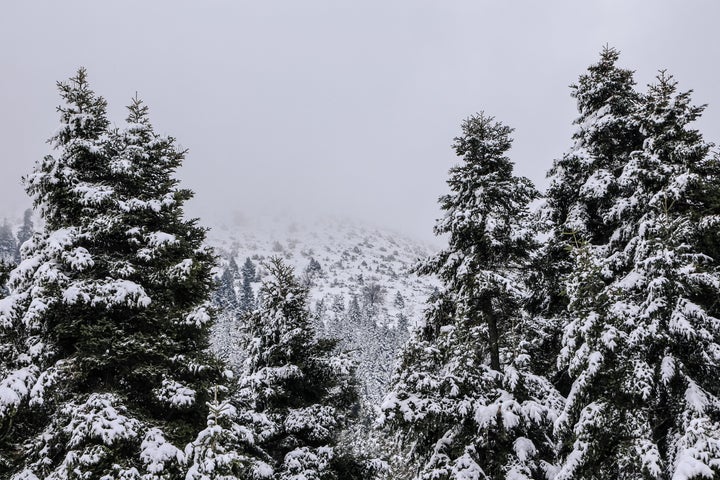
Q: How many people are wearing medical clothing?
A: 0